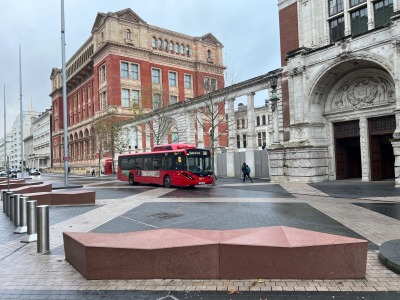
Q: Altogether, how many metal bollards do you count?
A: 7